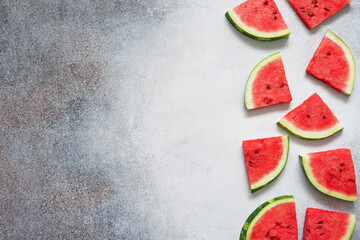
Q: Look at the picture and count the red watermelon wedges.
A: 9